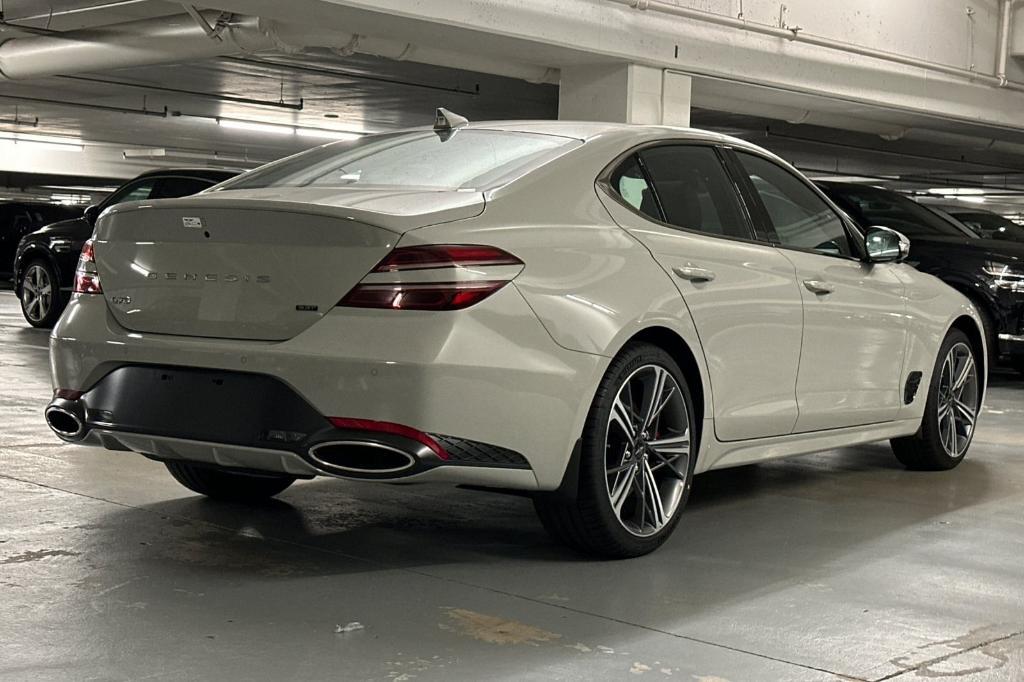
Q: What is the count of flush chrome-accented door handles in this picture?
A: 2